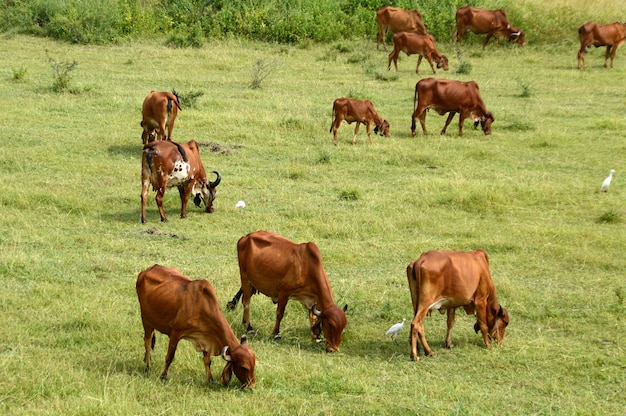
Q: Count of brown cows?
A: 11